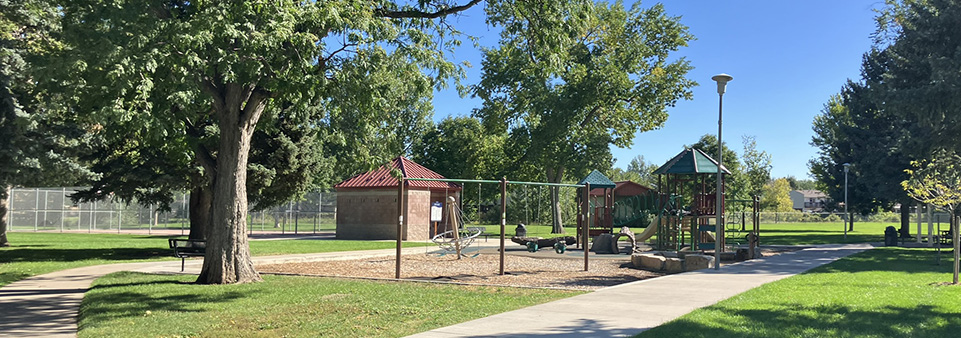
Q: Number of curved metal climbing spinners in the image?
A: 1